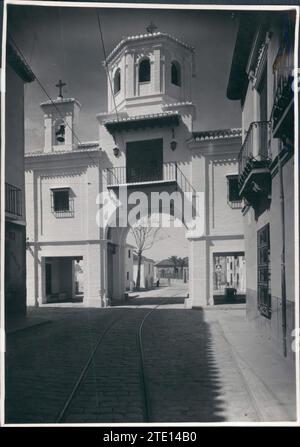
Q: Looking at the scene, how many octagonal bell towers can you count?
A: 1